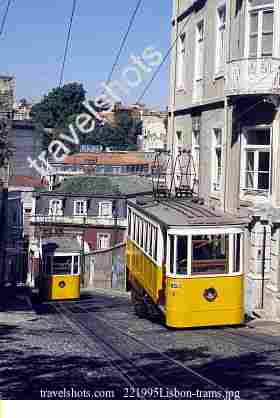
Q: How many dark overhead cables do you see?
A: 4